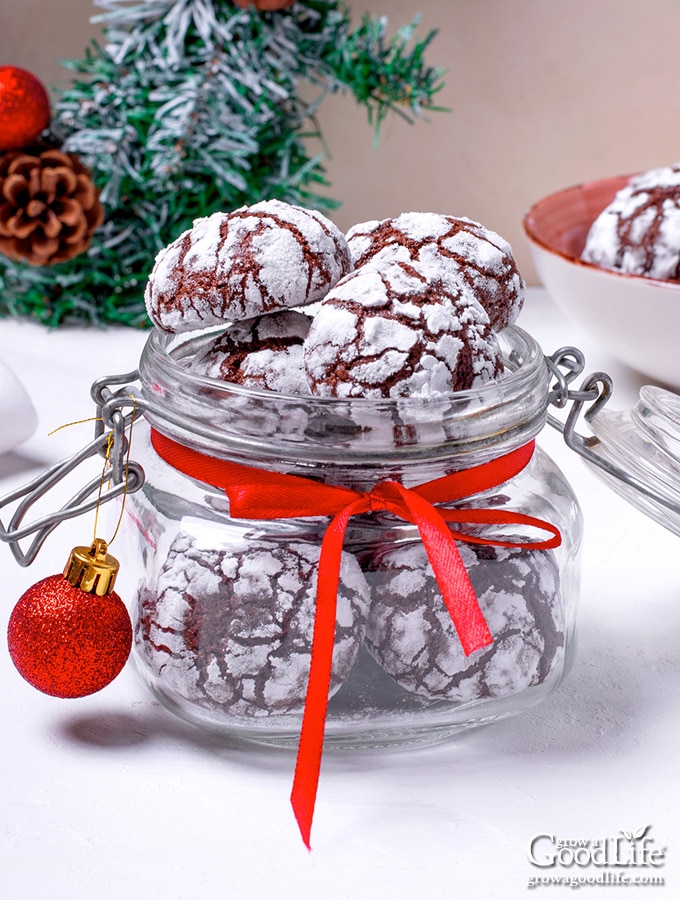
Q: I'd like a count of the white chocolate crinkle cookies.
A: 7